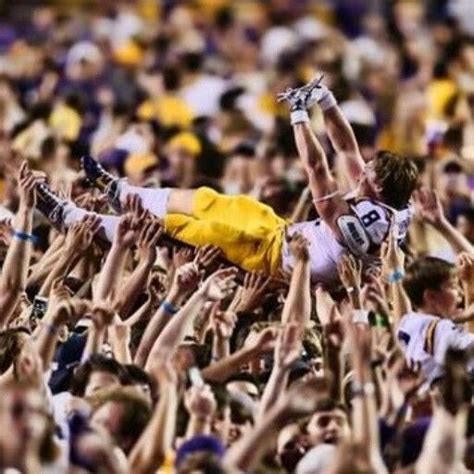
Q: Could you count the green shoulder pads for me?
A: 0